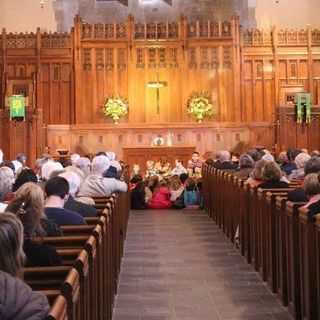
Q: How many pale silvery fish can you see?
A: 0